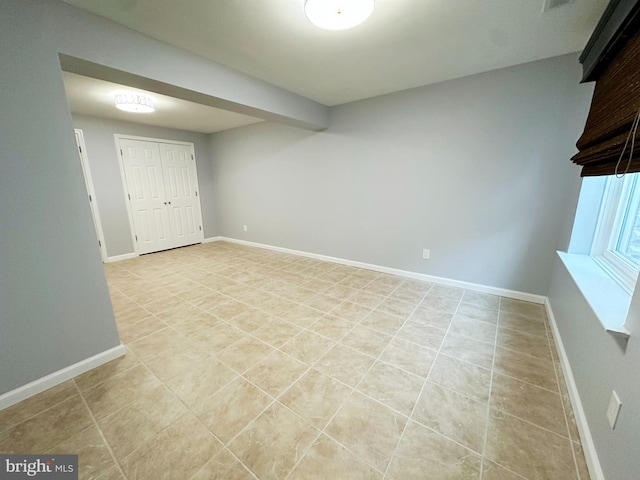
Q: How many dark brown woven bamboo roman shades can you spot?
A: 1